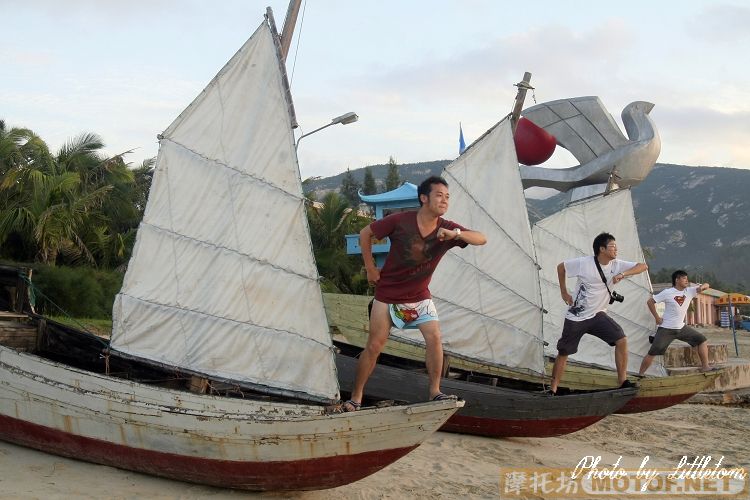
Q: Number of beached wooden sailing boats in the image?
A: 3